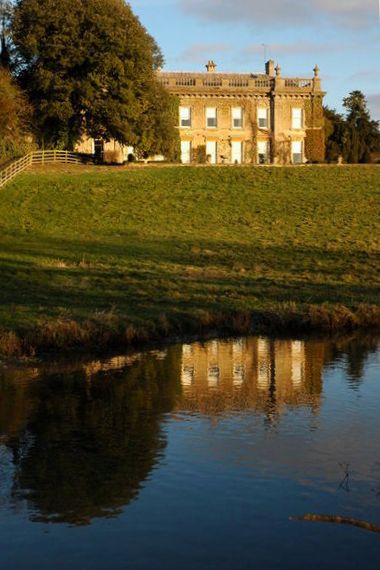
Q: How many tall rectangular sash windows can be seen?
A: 10